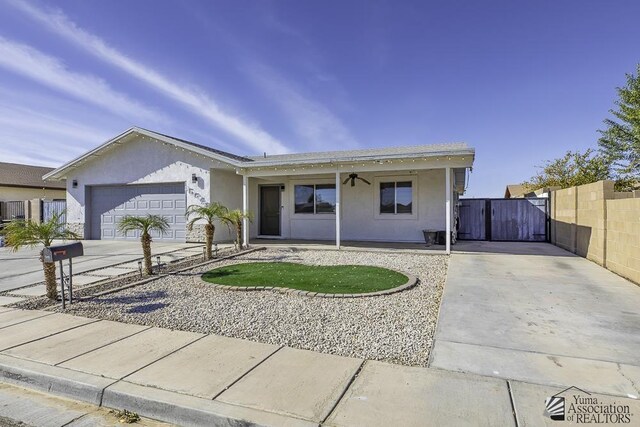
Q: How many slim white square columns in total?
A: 3